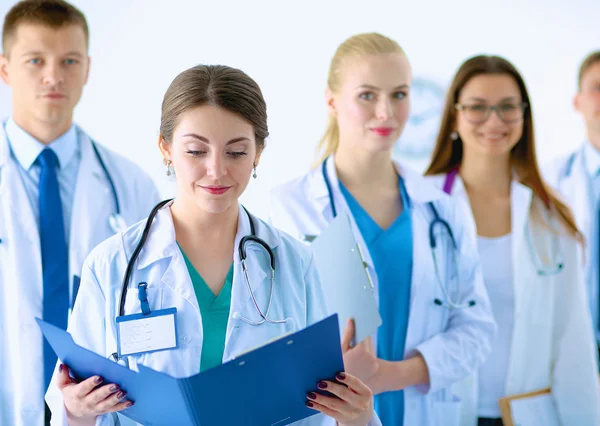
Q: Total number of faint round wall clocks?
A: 1